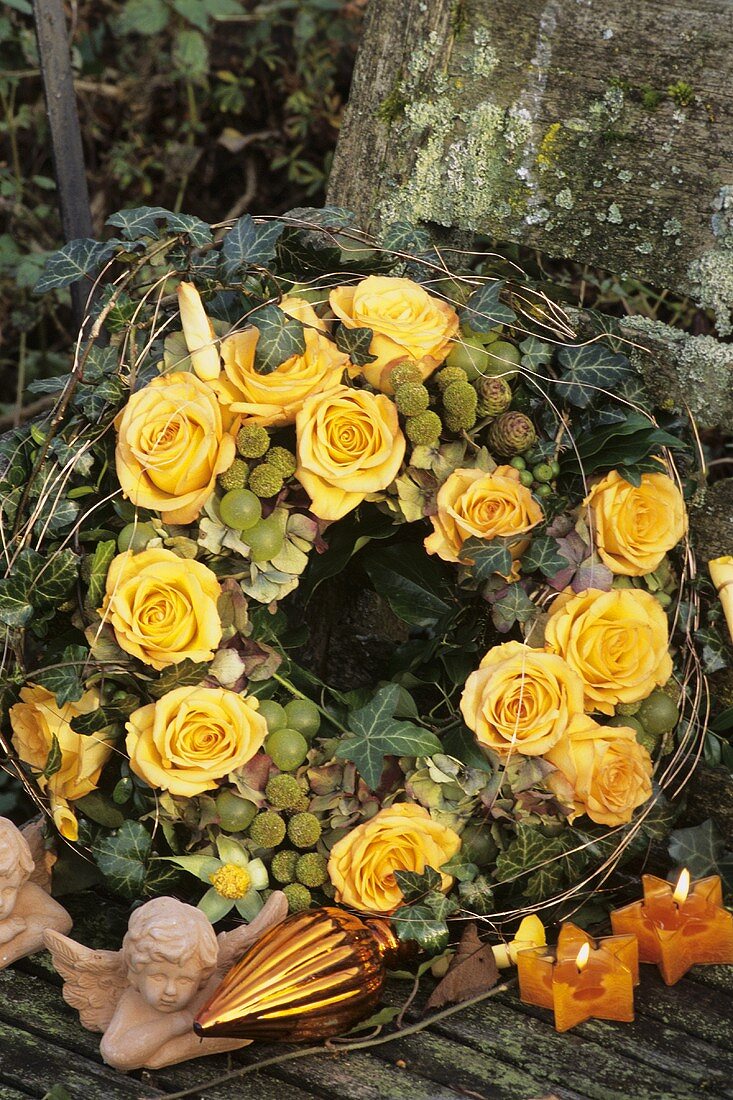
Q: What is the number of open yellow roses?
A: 13